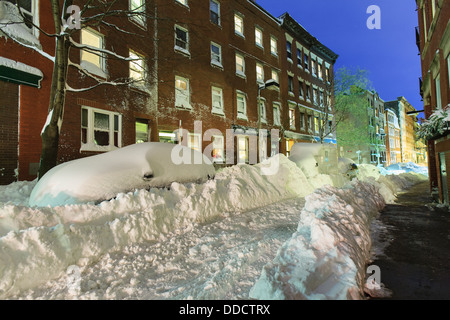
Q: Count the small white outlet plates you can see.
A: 0